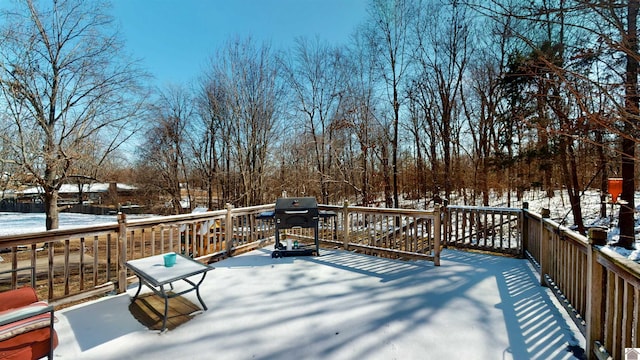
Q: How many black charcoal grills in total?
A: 1